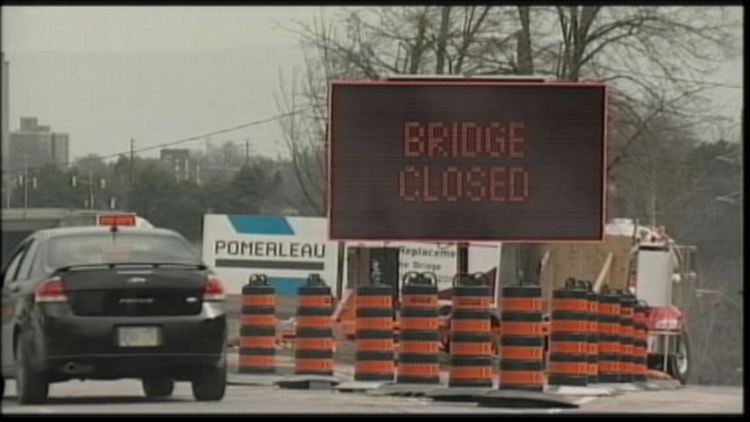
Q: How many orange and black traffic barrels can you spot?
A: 11